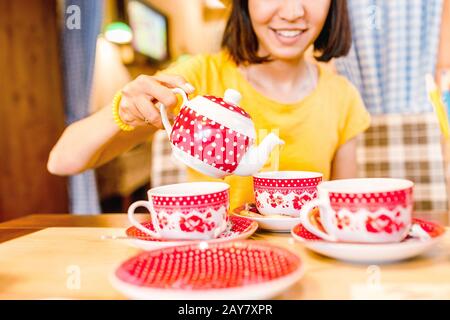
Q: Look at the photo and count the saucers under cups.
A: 3